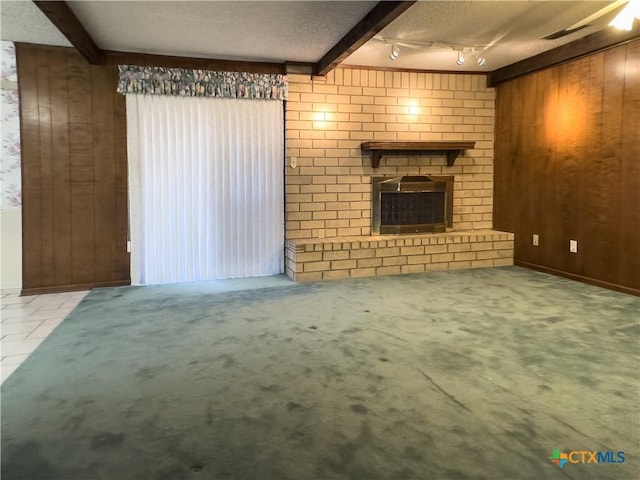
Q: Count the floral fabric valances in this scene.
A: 1